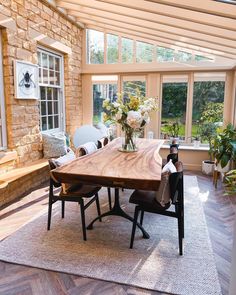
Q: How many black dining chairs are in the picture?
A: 6